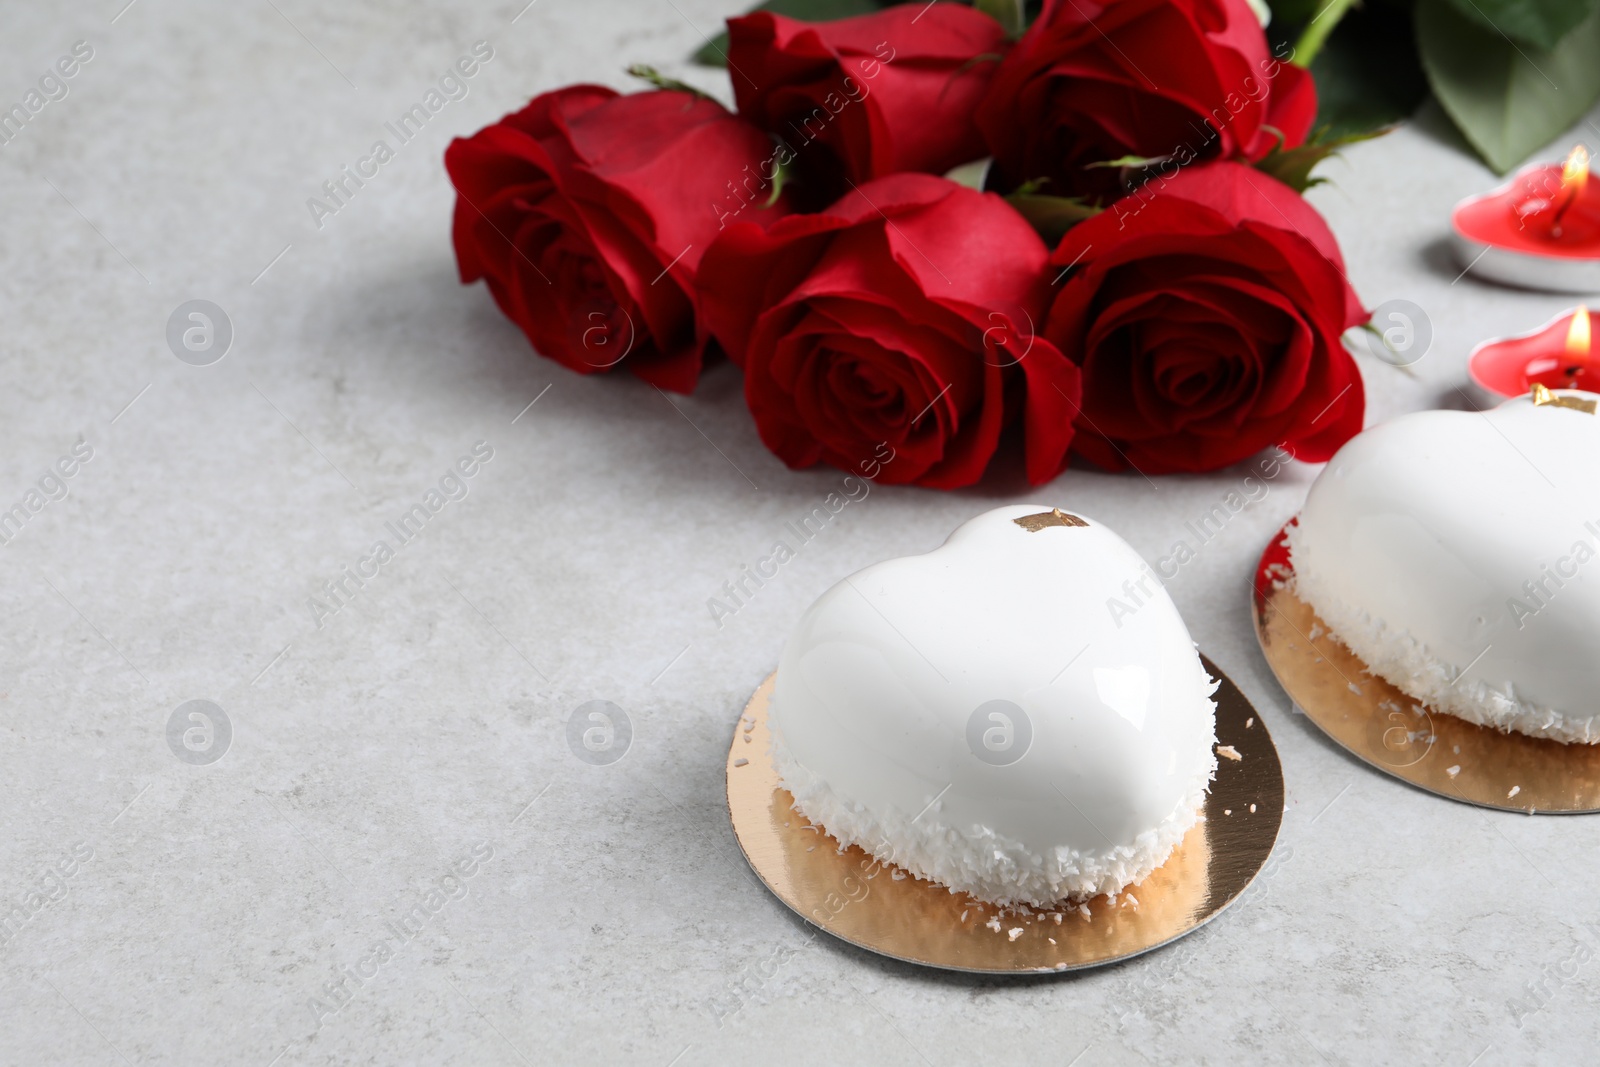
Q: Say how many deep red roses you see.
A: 5